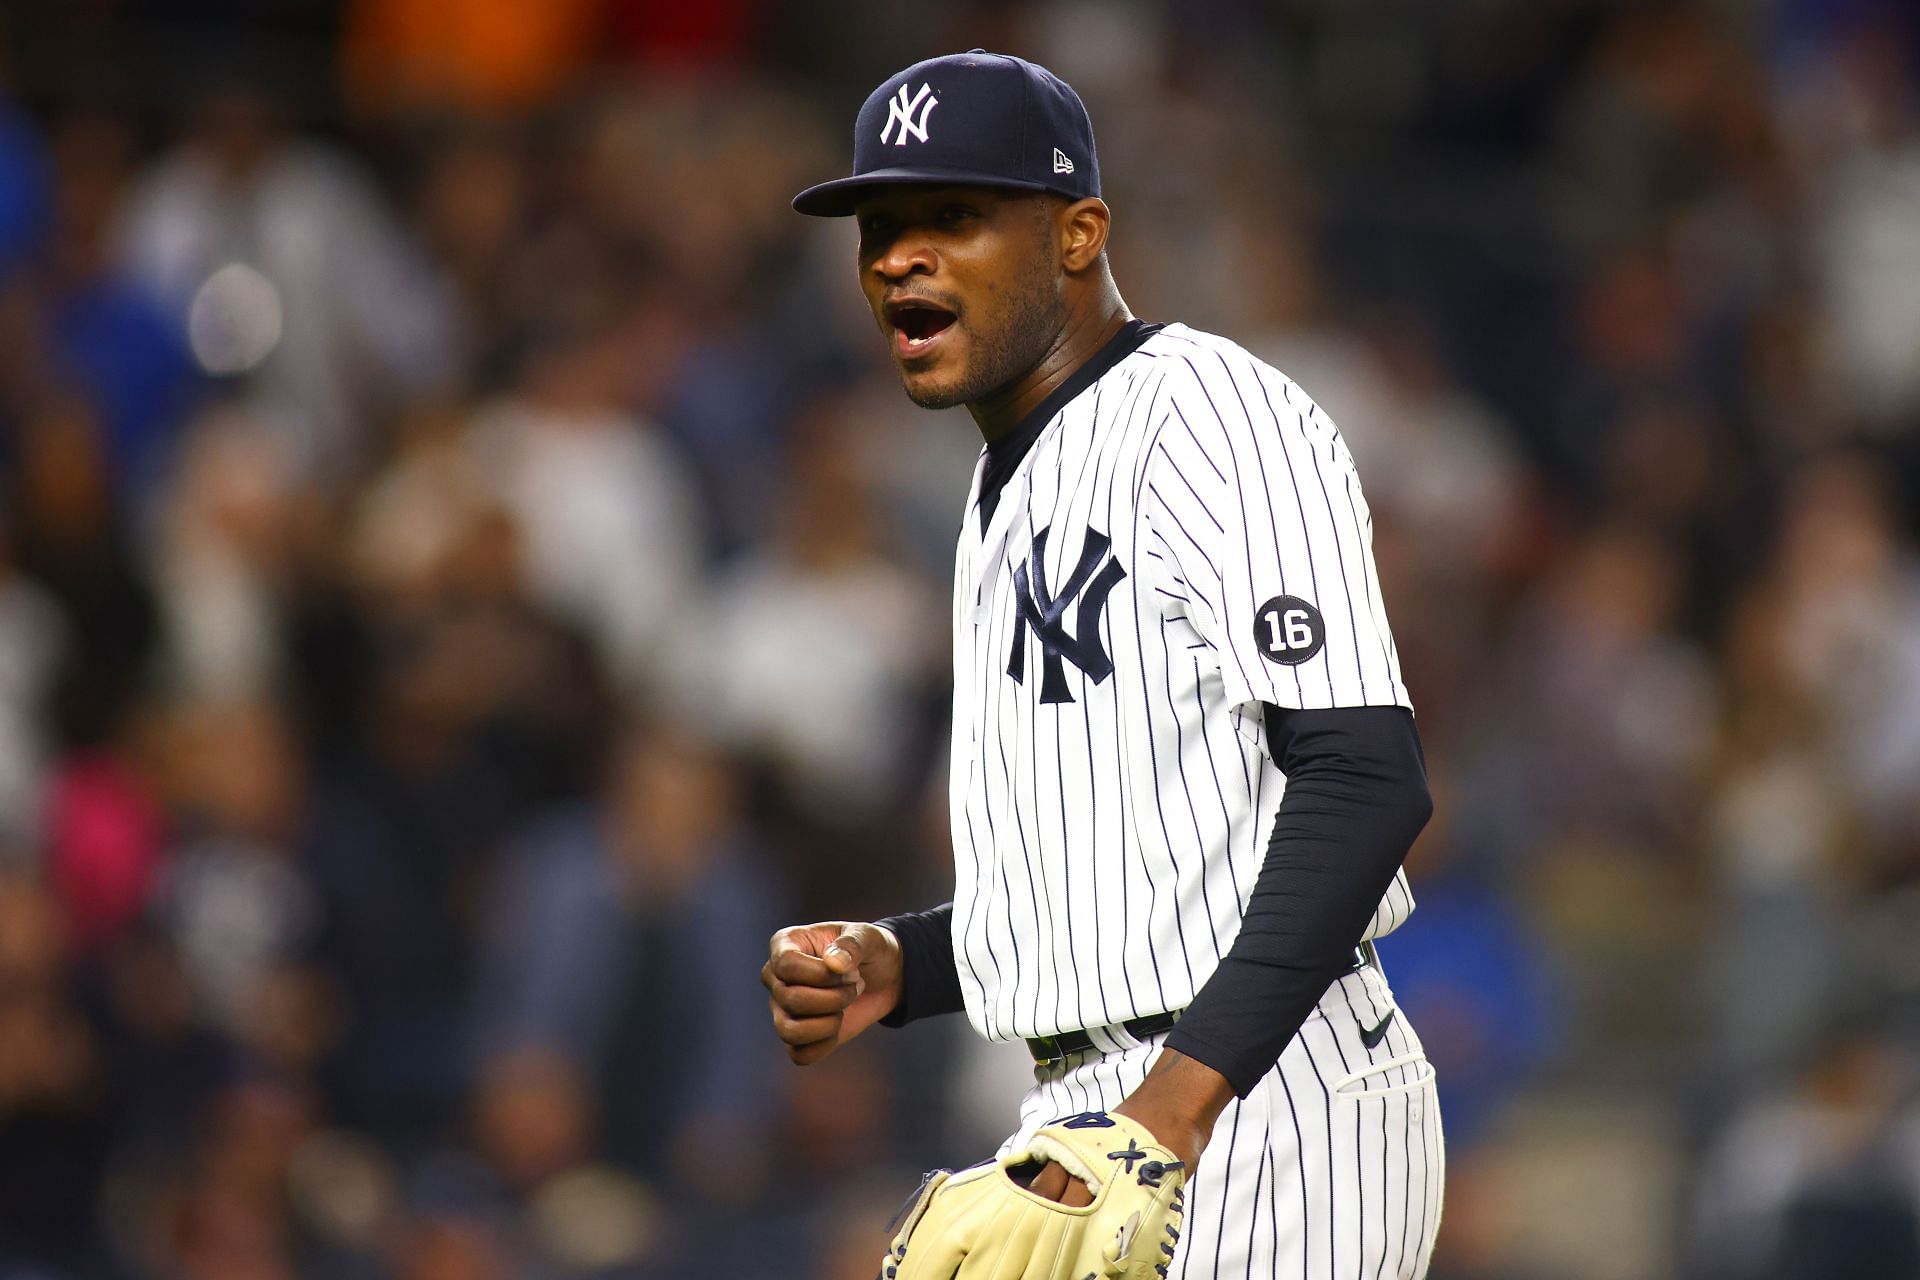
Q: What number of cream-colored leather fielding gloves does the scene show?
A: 1